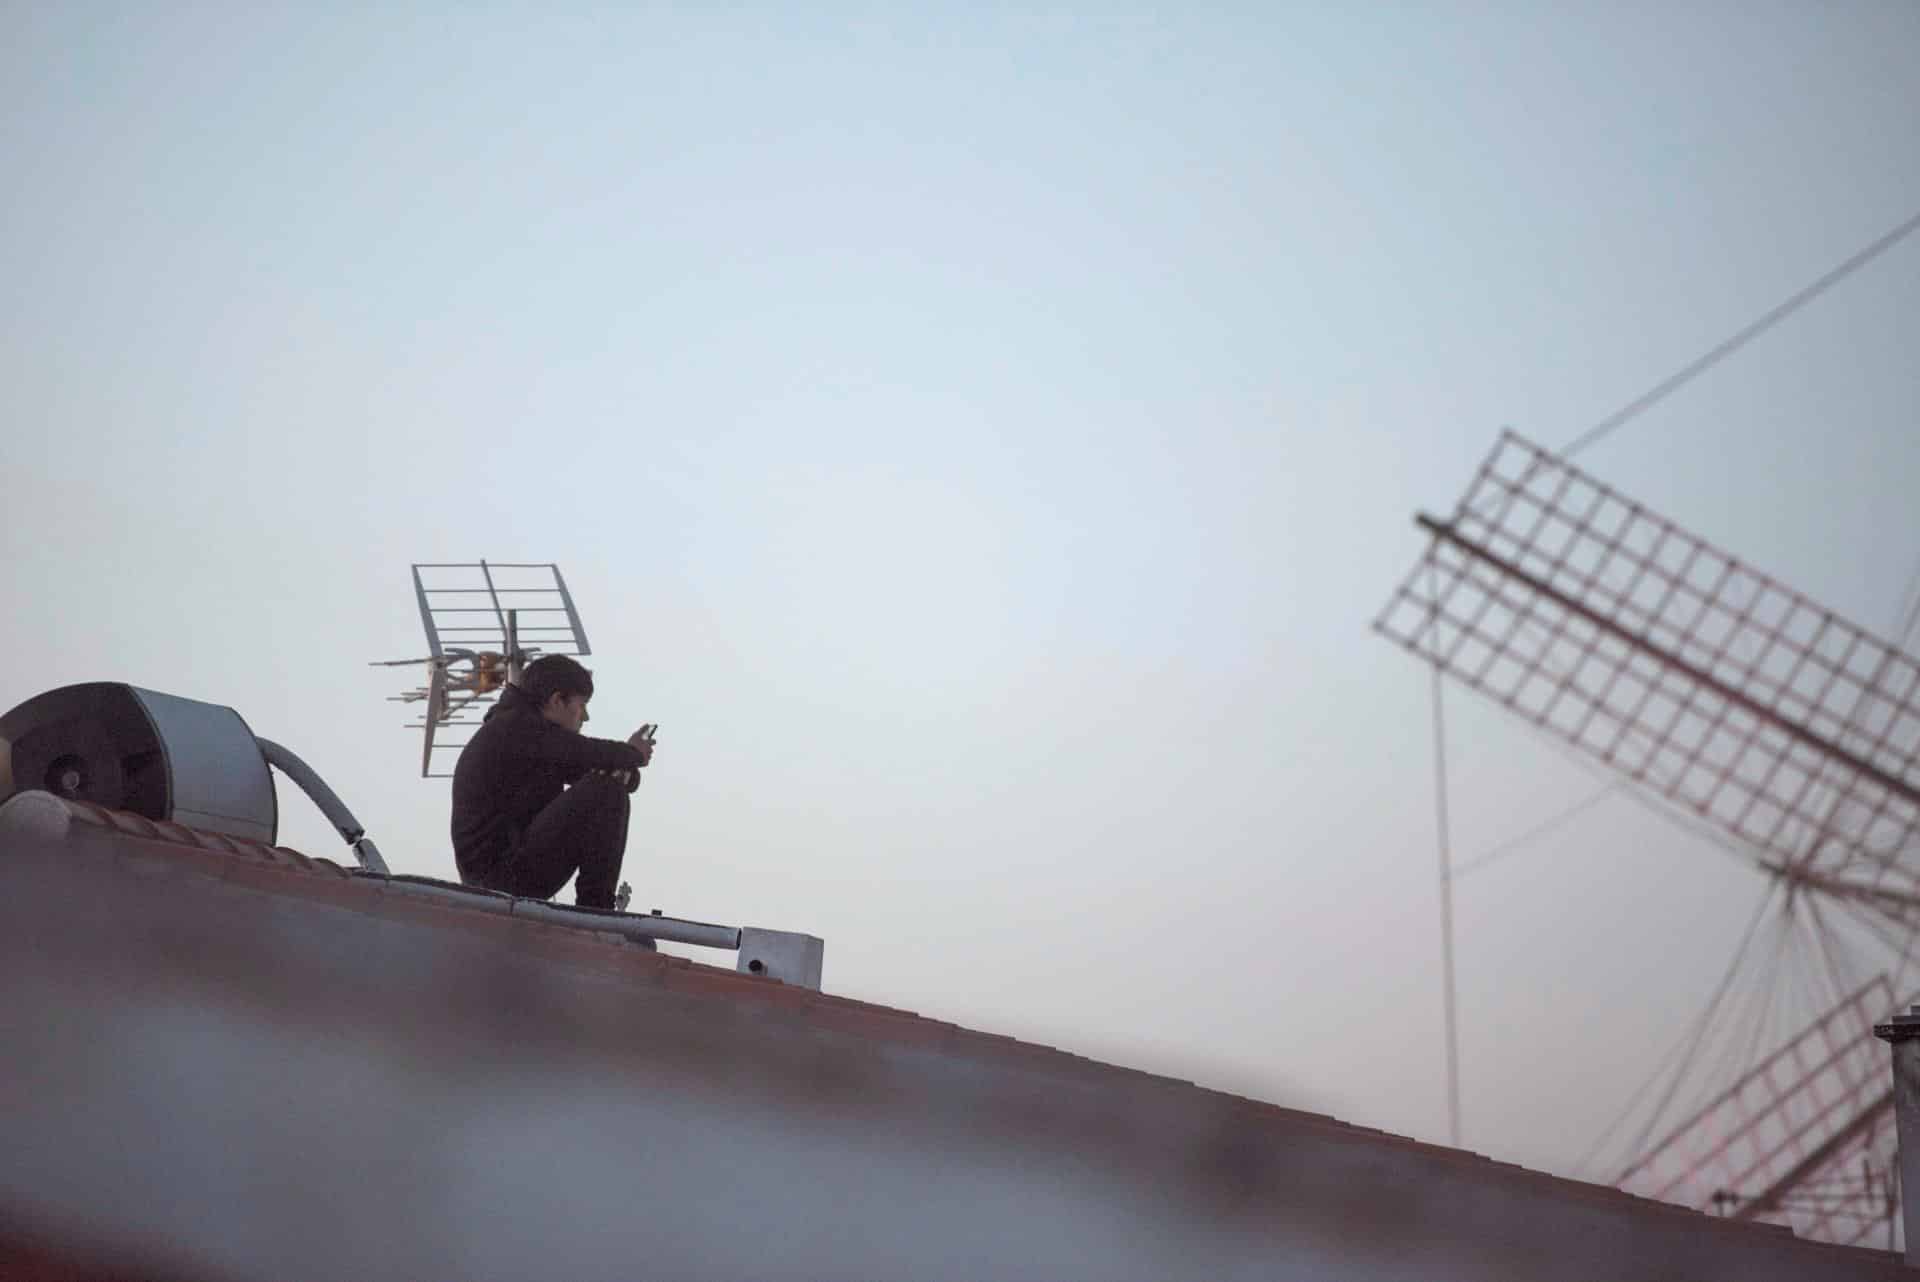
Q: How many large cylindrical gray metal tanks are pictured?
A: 1